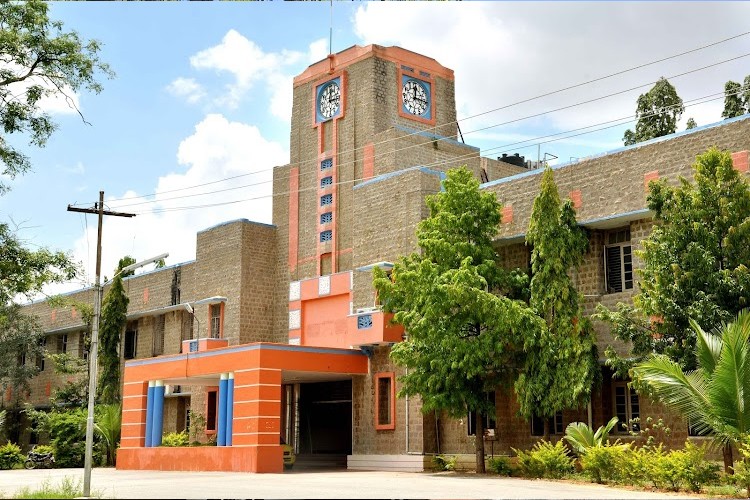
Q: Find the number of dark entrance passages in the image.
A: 1